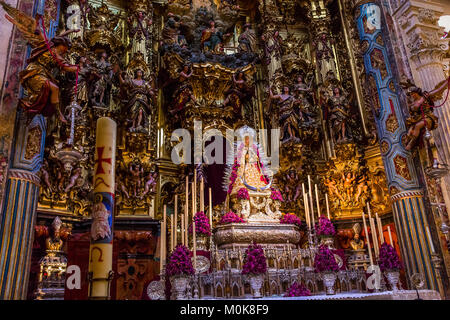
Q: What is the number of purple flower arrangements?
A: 11